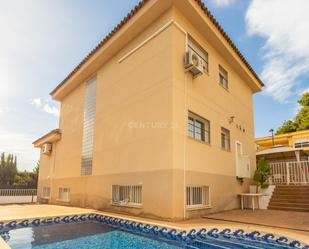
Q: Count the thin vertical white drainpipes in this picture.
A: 1